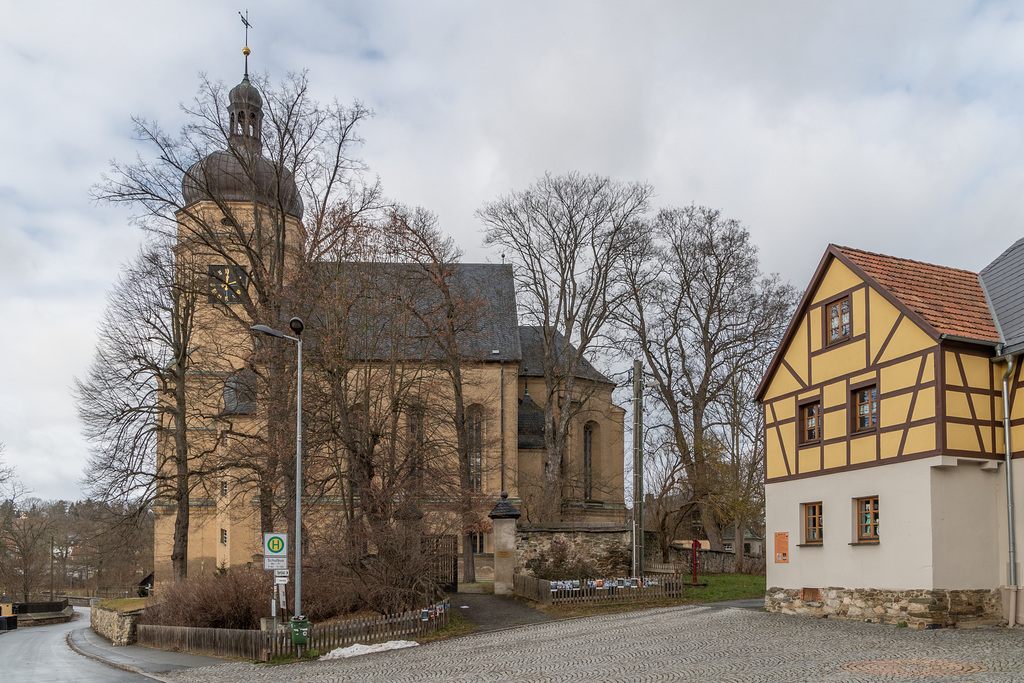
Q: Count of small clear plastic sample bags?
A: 0